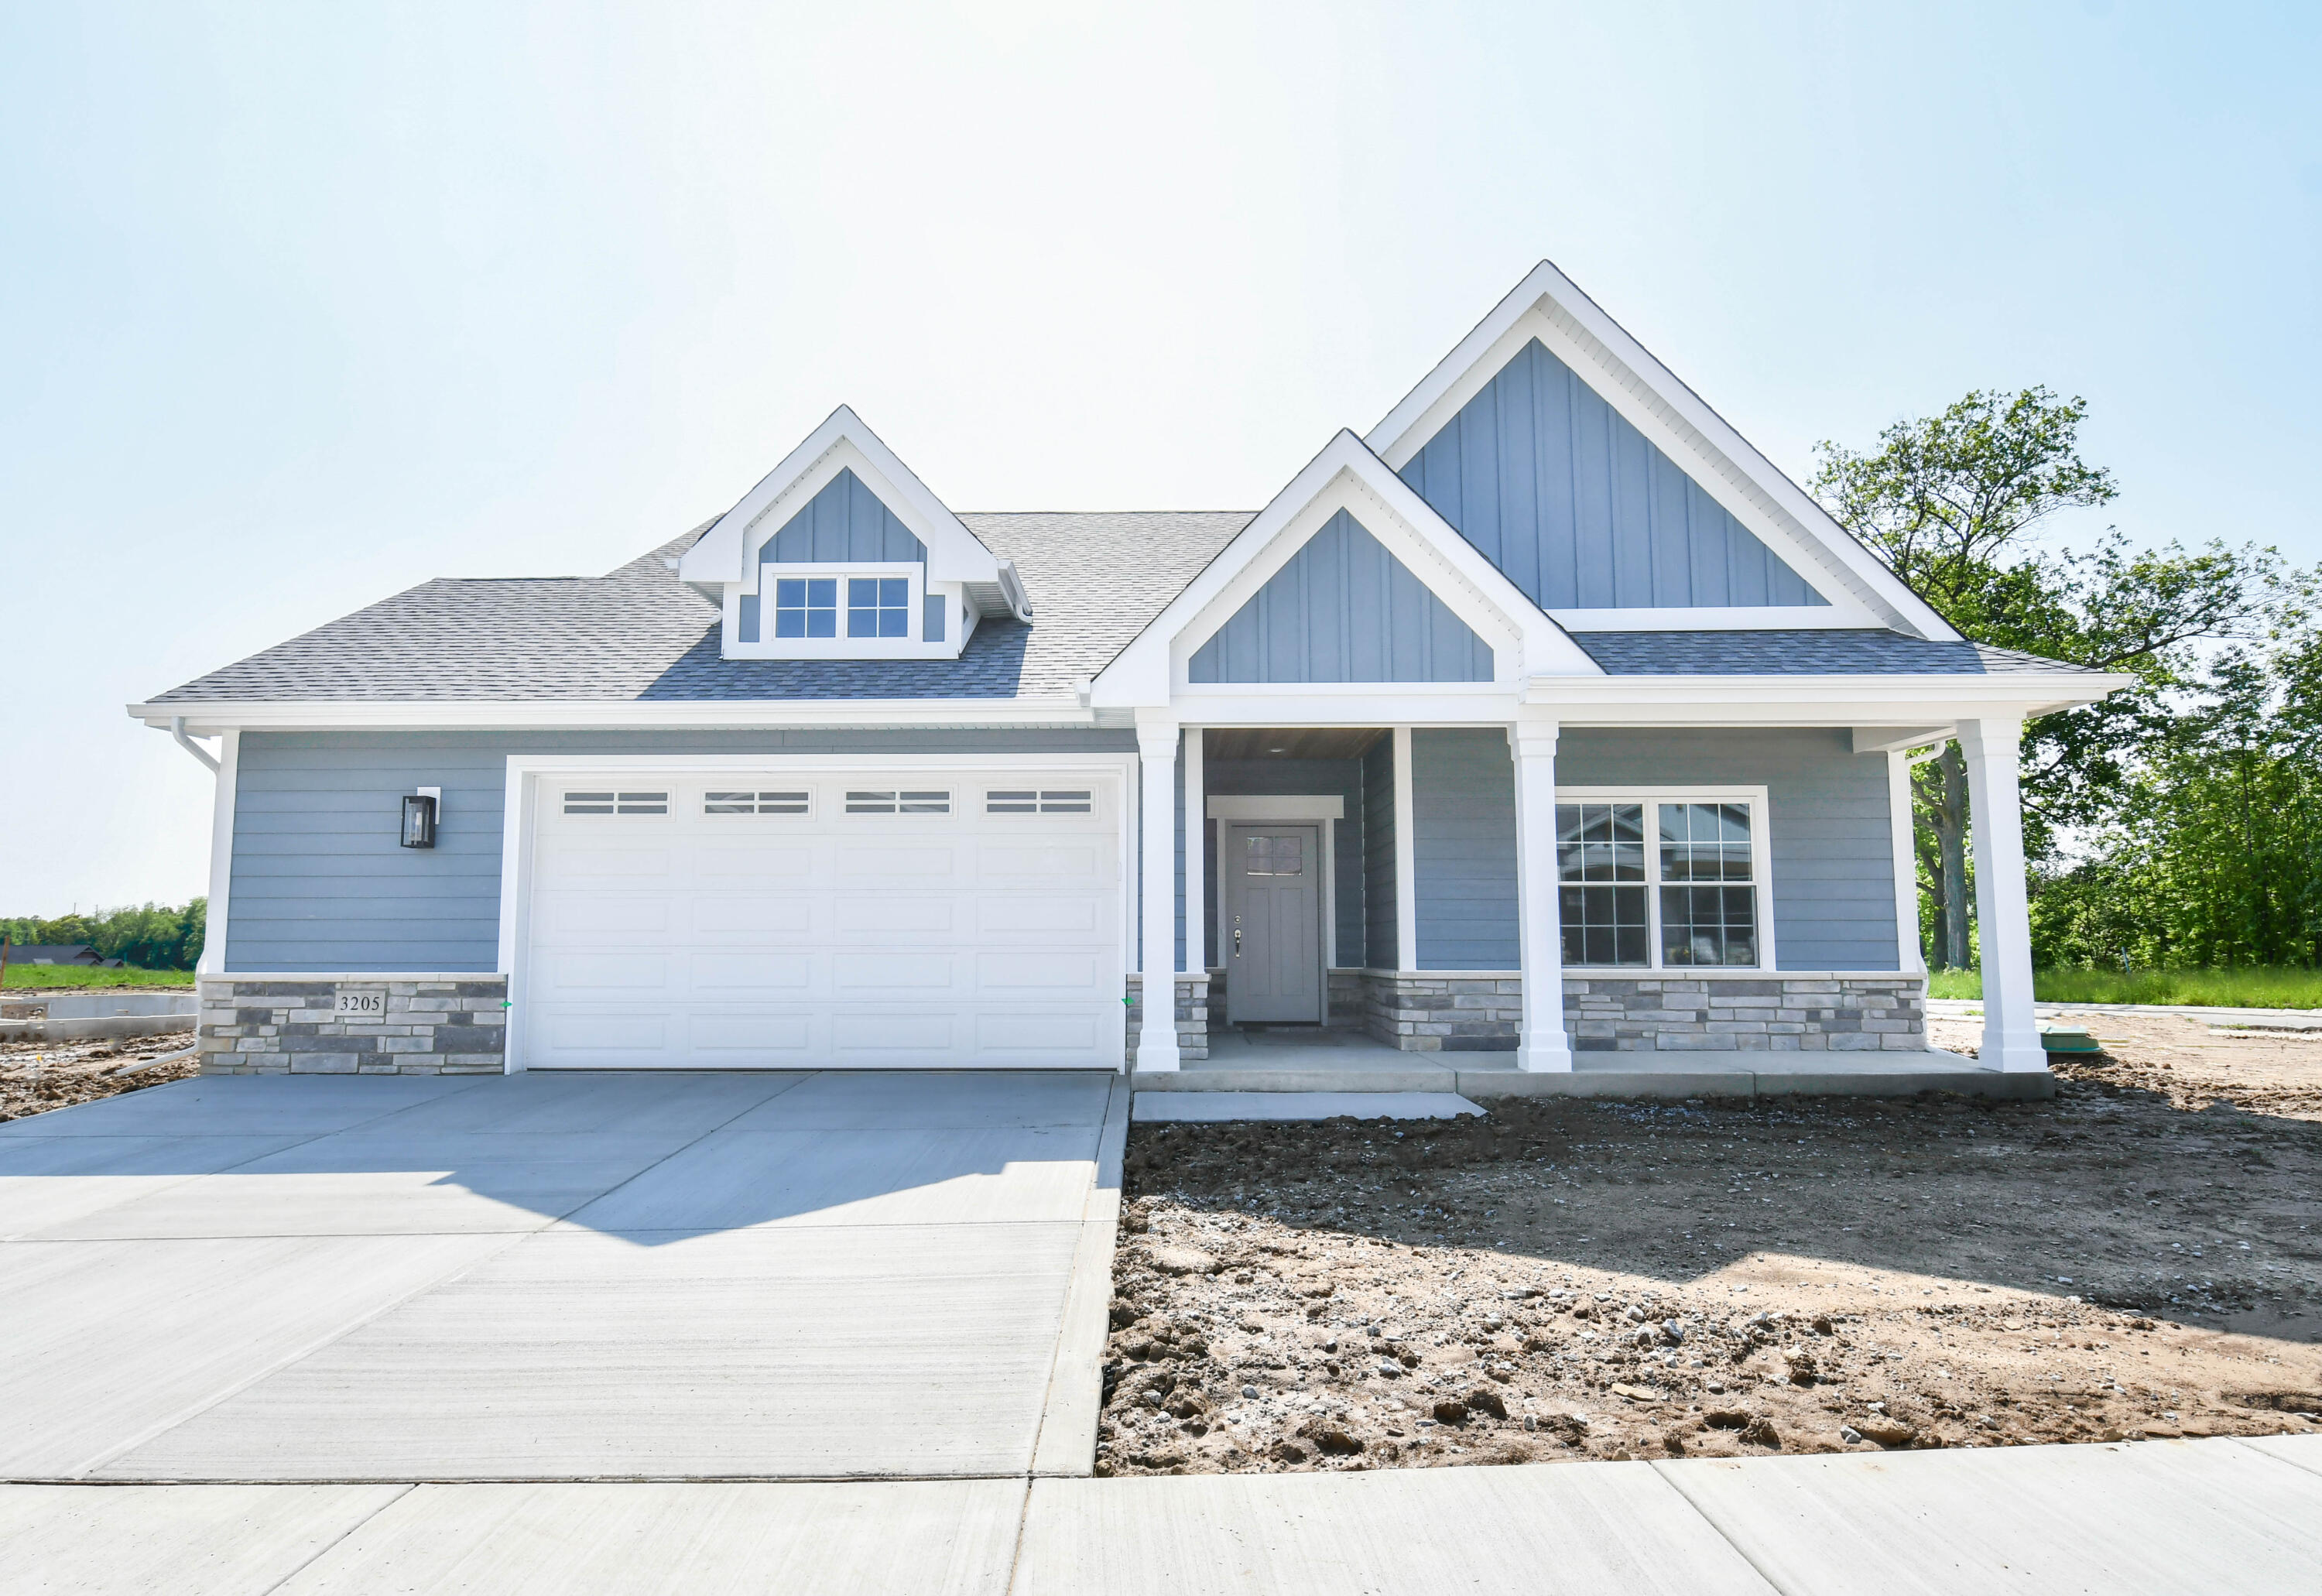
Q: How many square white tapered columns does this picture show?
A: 3